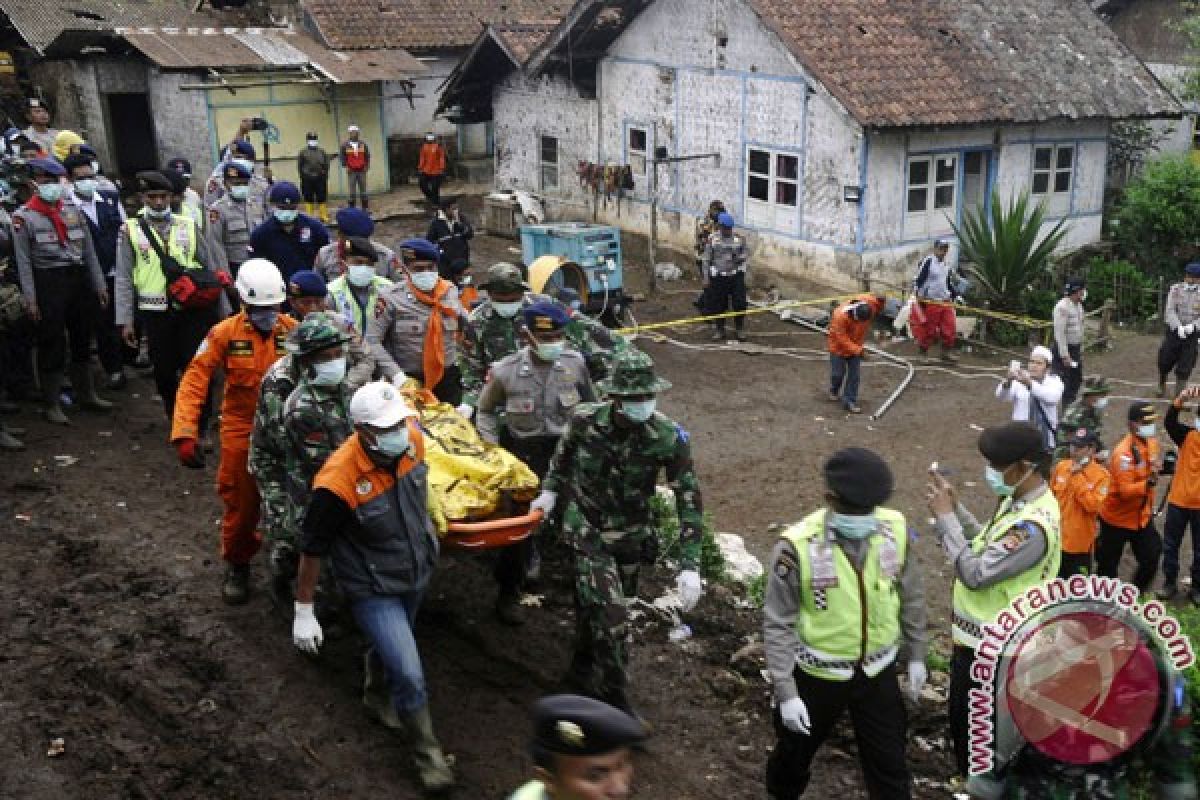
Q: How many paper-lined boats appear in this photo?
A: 0